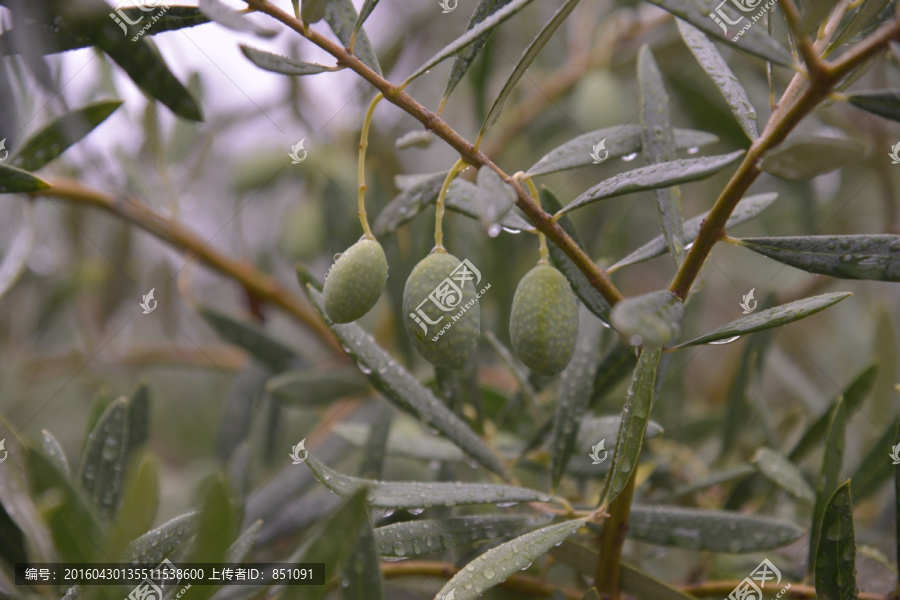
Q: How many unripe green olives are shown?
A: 3